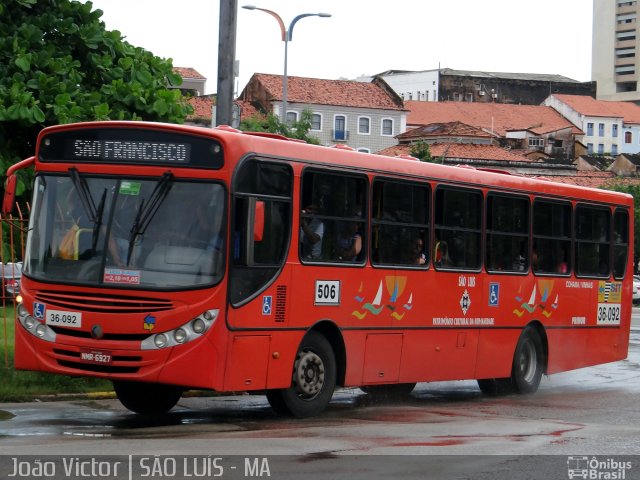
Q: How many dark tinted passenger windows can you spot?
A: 7